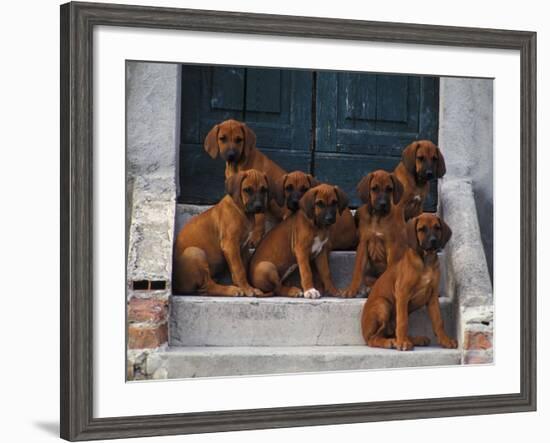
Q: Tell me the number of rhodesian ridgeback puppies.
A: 7